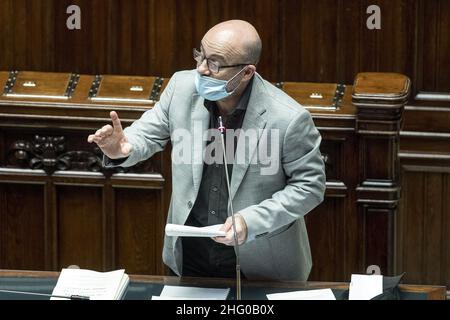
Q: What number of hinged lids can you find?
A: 3